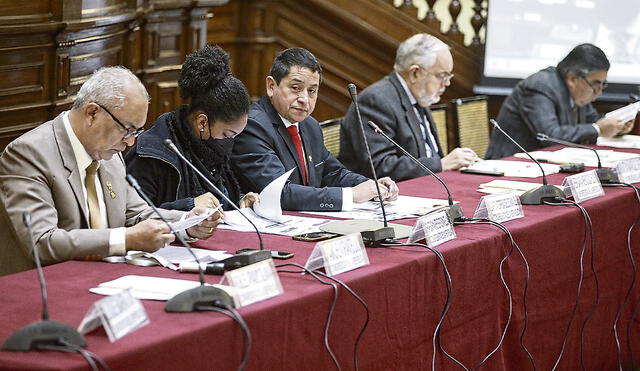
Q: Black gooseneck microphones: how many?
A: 7